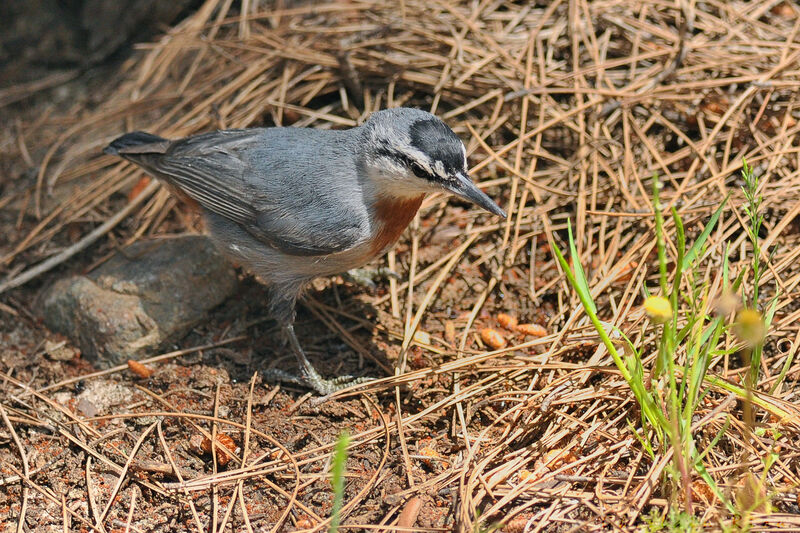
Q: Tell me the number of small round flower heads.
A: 3